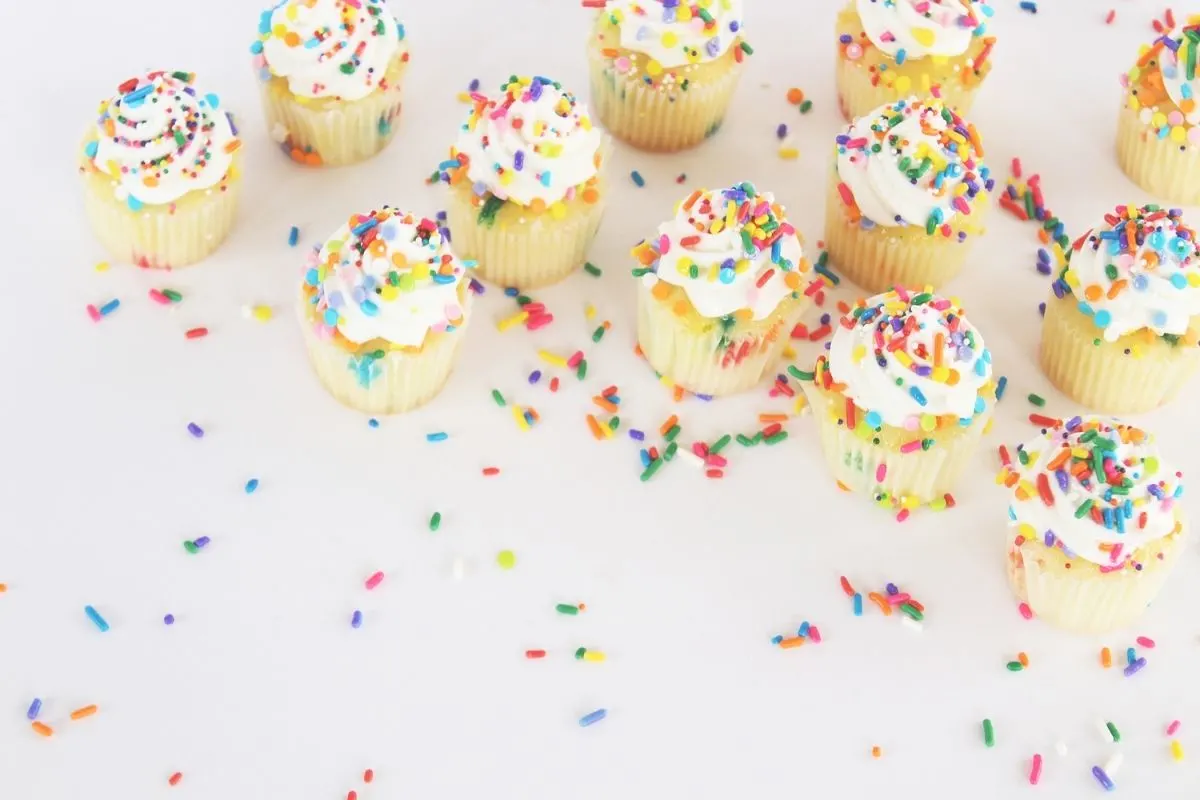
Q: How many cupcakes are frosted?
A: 12